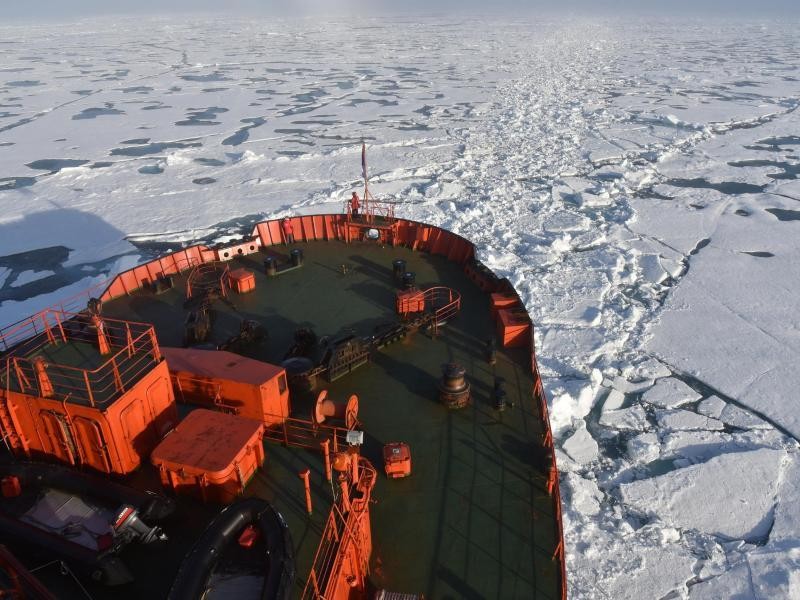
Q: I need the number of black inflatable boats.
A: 2